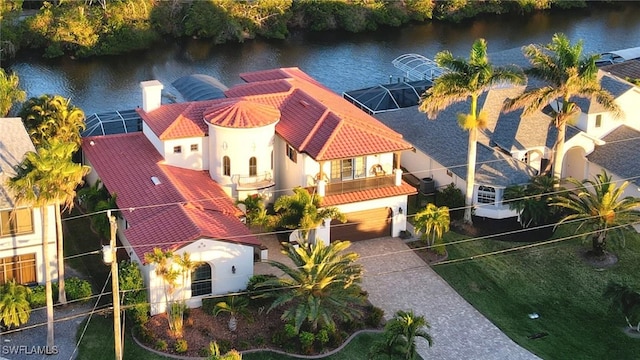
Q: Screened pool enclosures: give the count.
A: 2